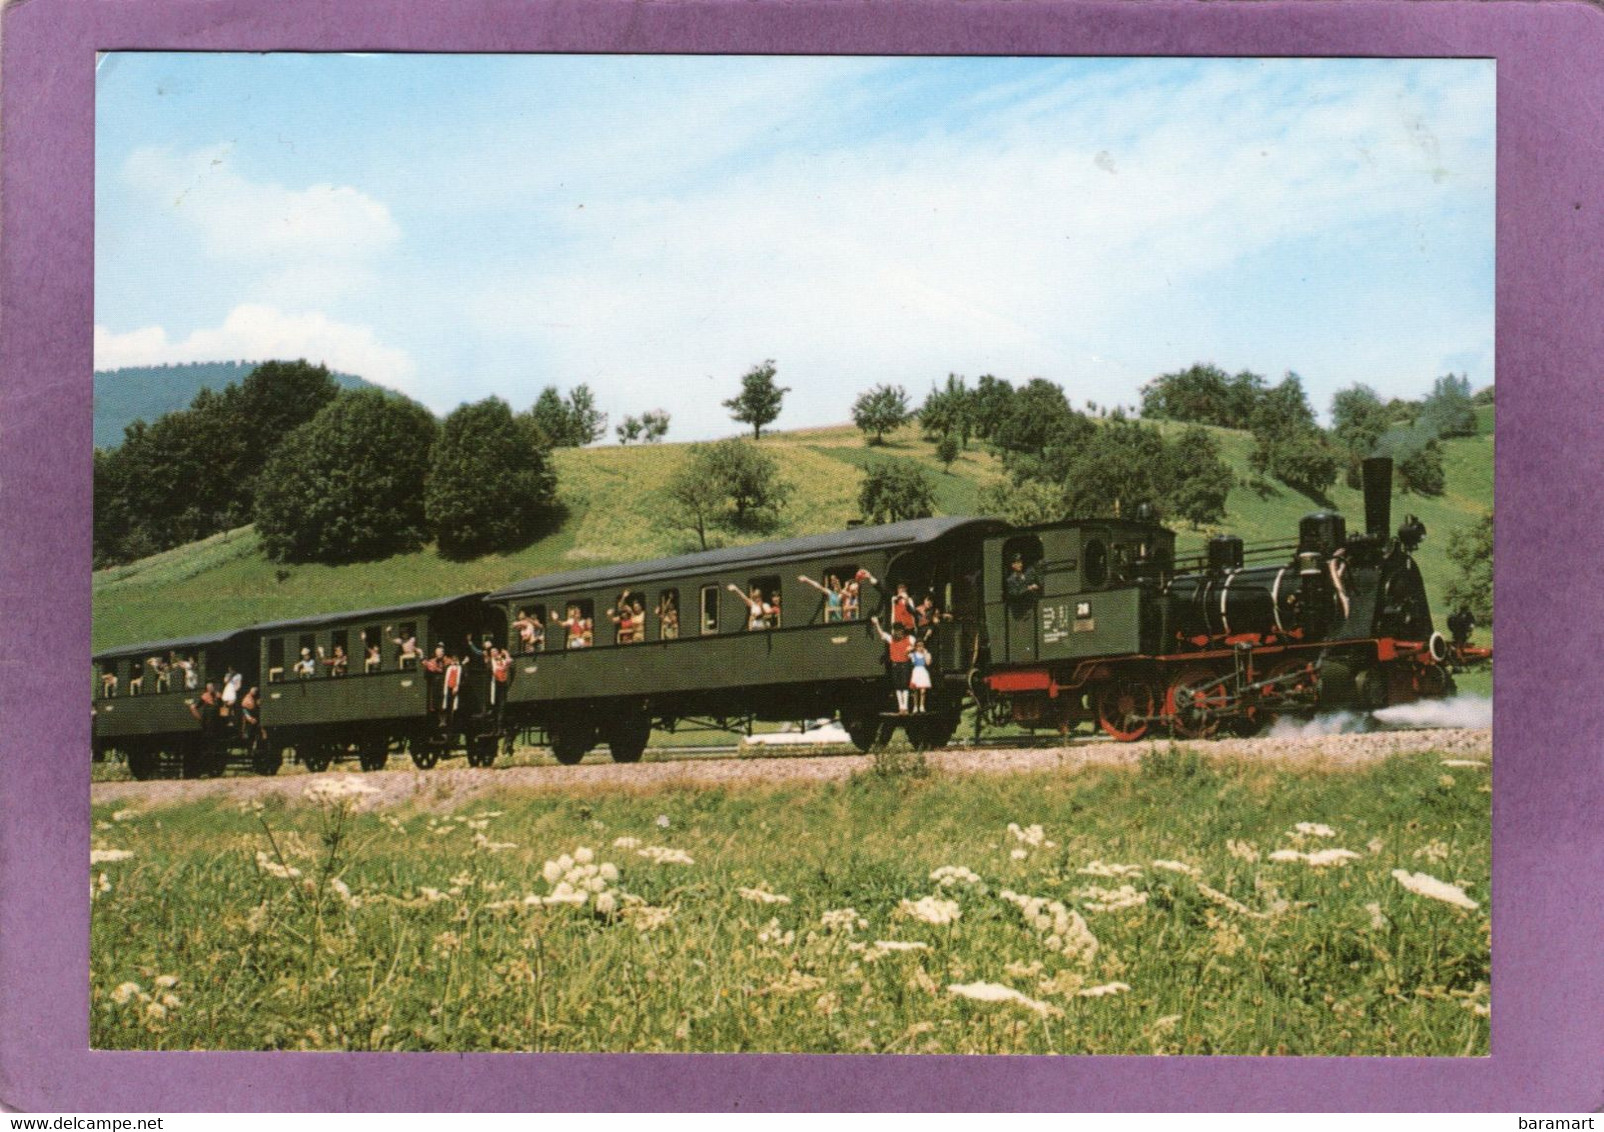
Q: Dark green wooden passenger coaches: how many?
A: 3